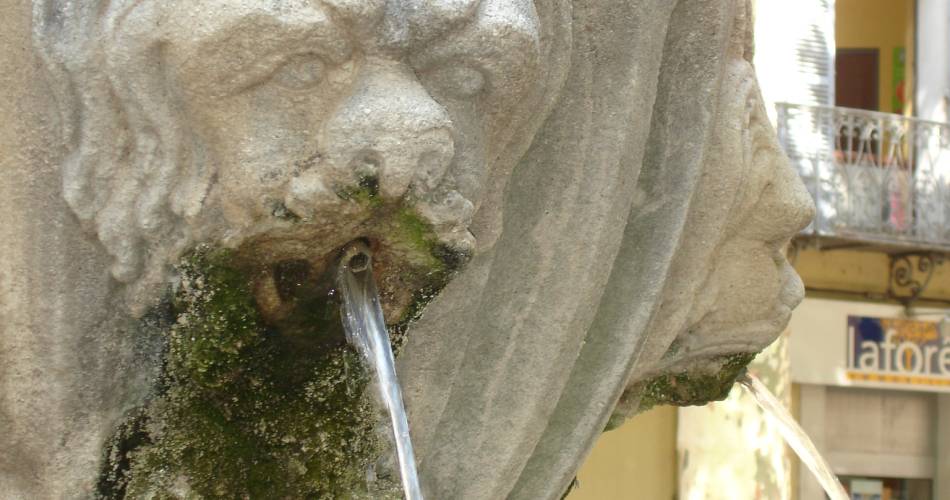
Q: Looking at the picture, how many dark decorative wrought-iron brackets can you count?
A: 1